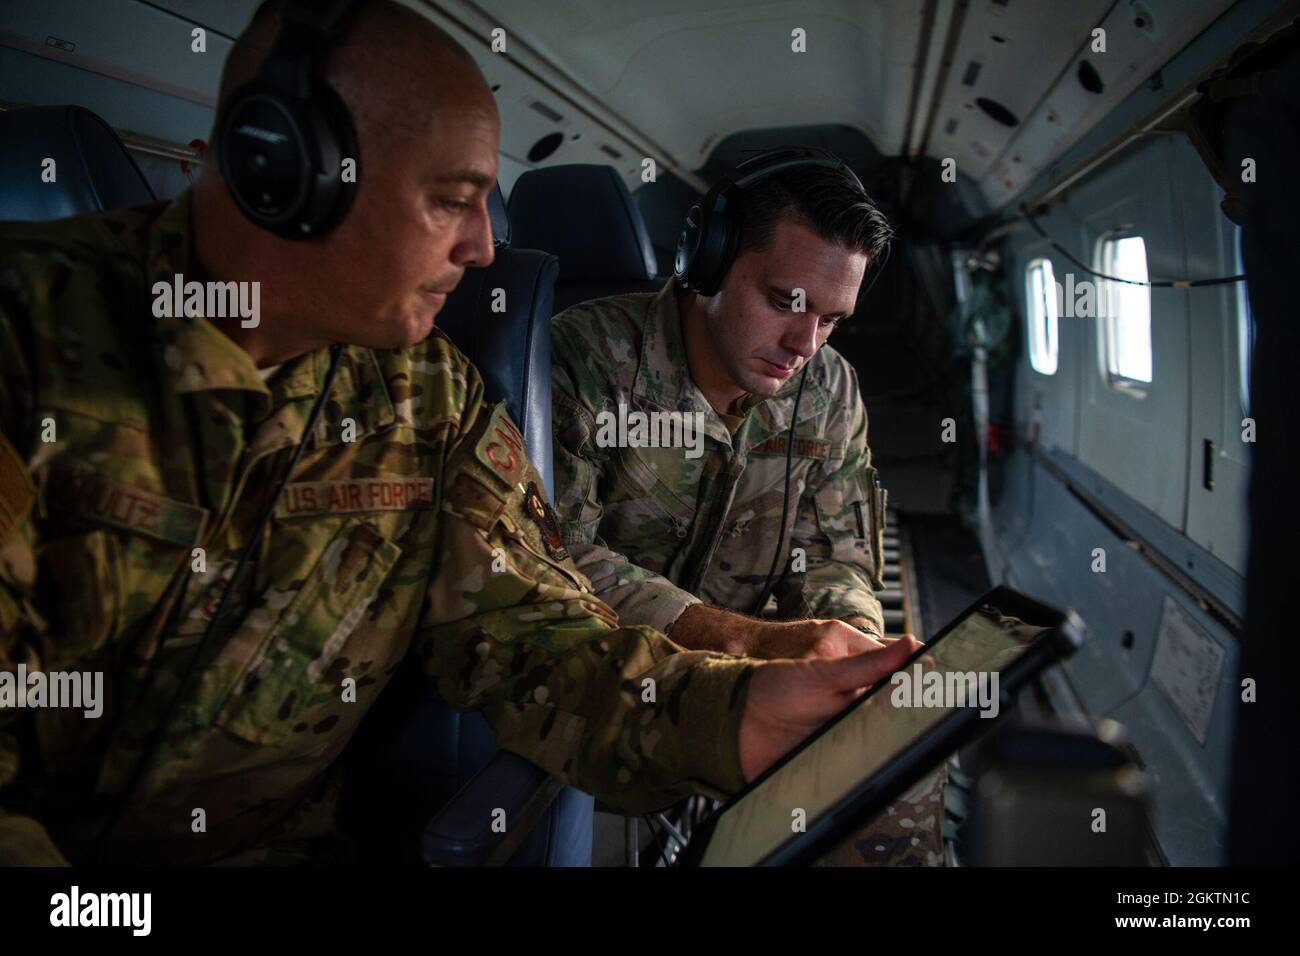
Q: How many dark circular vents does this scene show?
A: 3